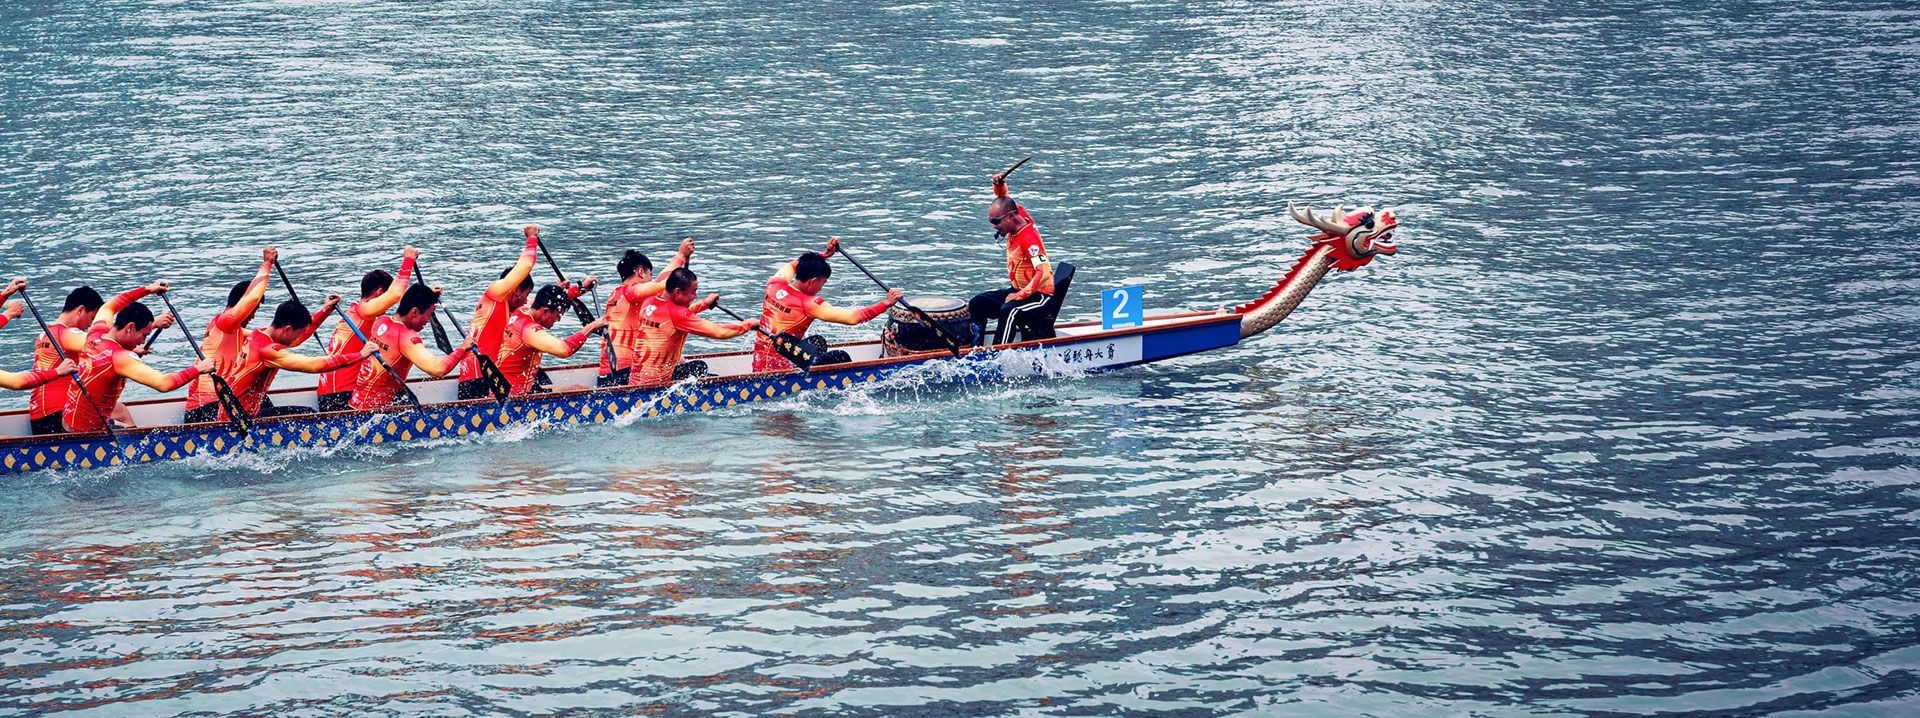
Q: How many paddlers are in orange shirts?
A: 11